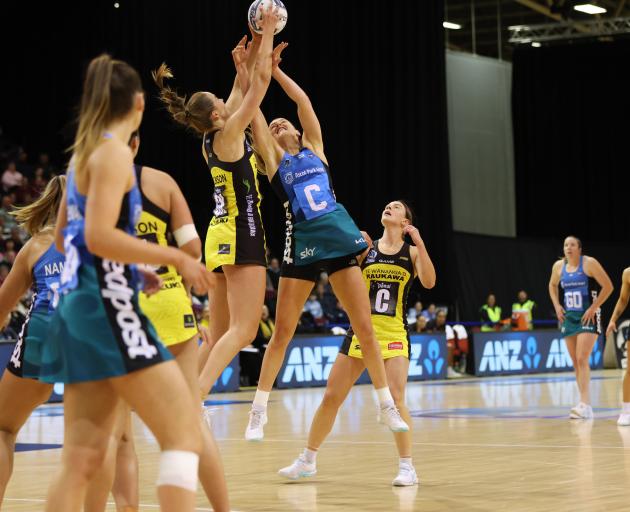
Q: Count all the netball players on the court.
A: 8